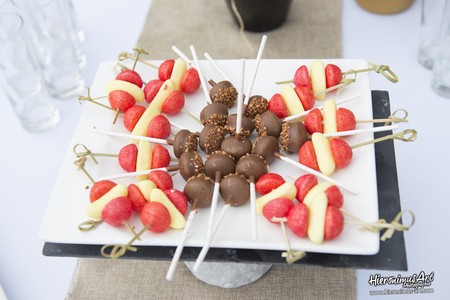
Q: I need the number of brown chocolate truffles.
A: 15